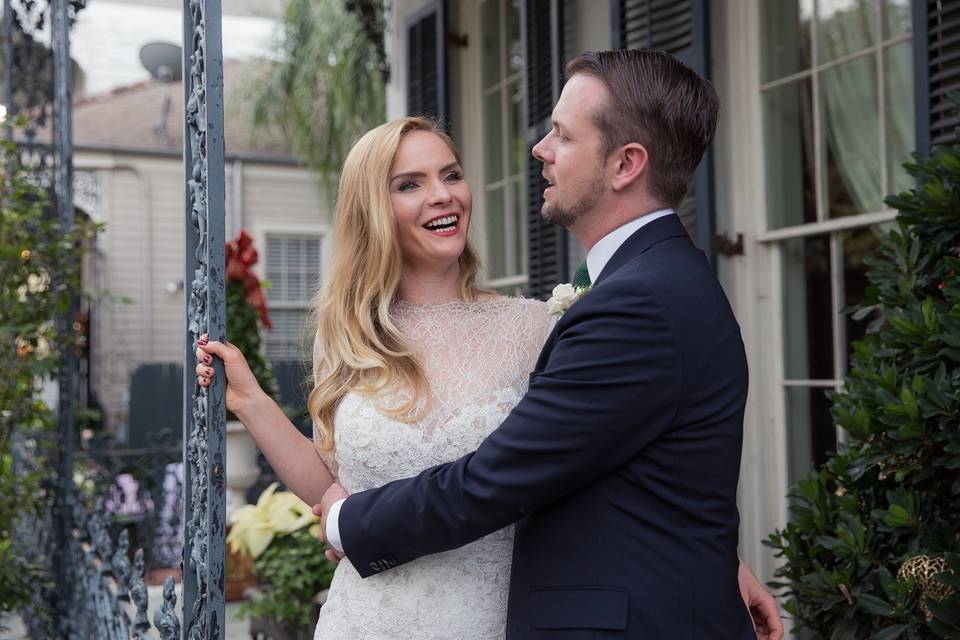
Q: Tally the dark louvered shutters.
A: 4